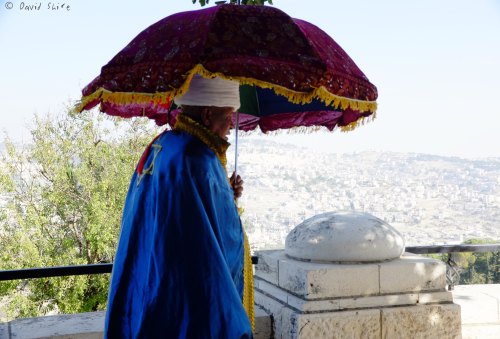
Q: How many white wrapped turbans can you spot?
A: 1